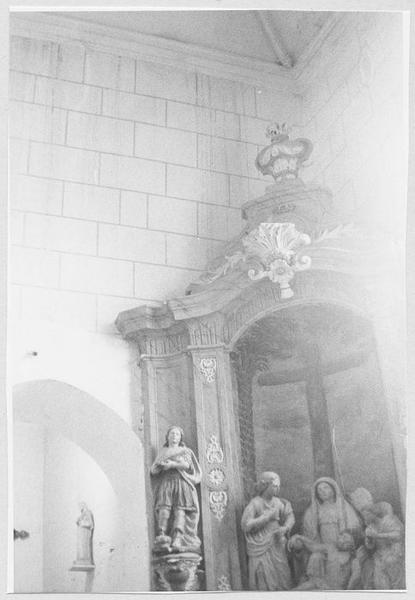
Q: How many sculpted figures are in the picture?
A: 7